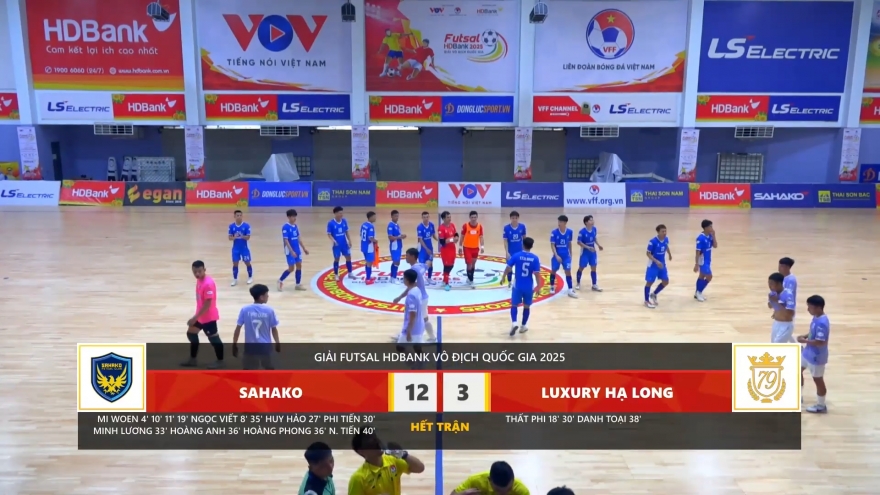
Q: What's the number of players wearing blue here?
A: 12